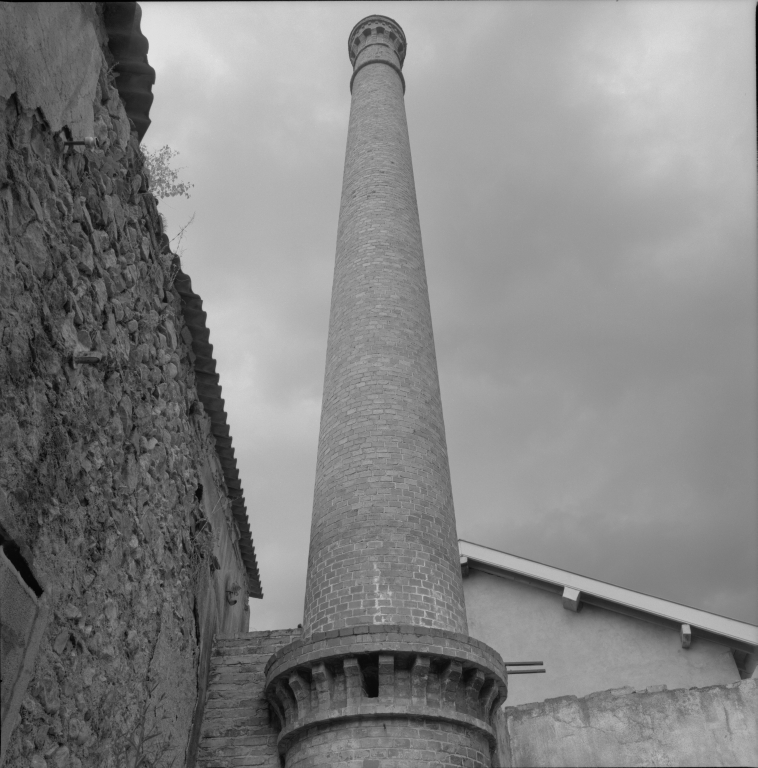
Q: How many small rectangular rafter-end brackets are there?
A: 3